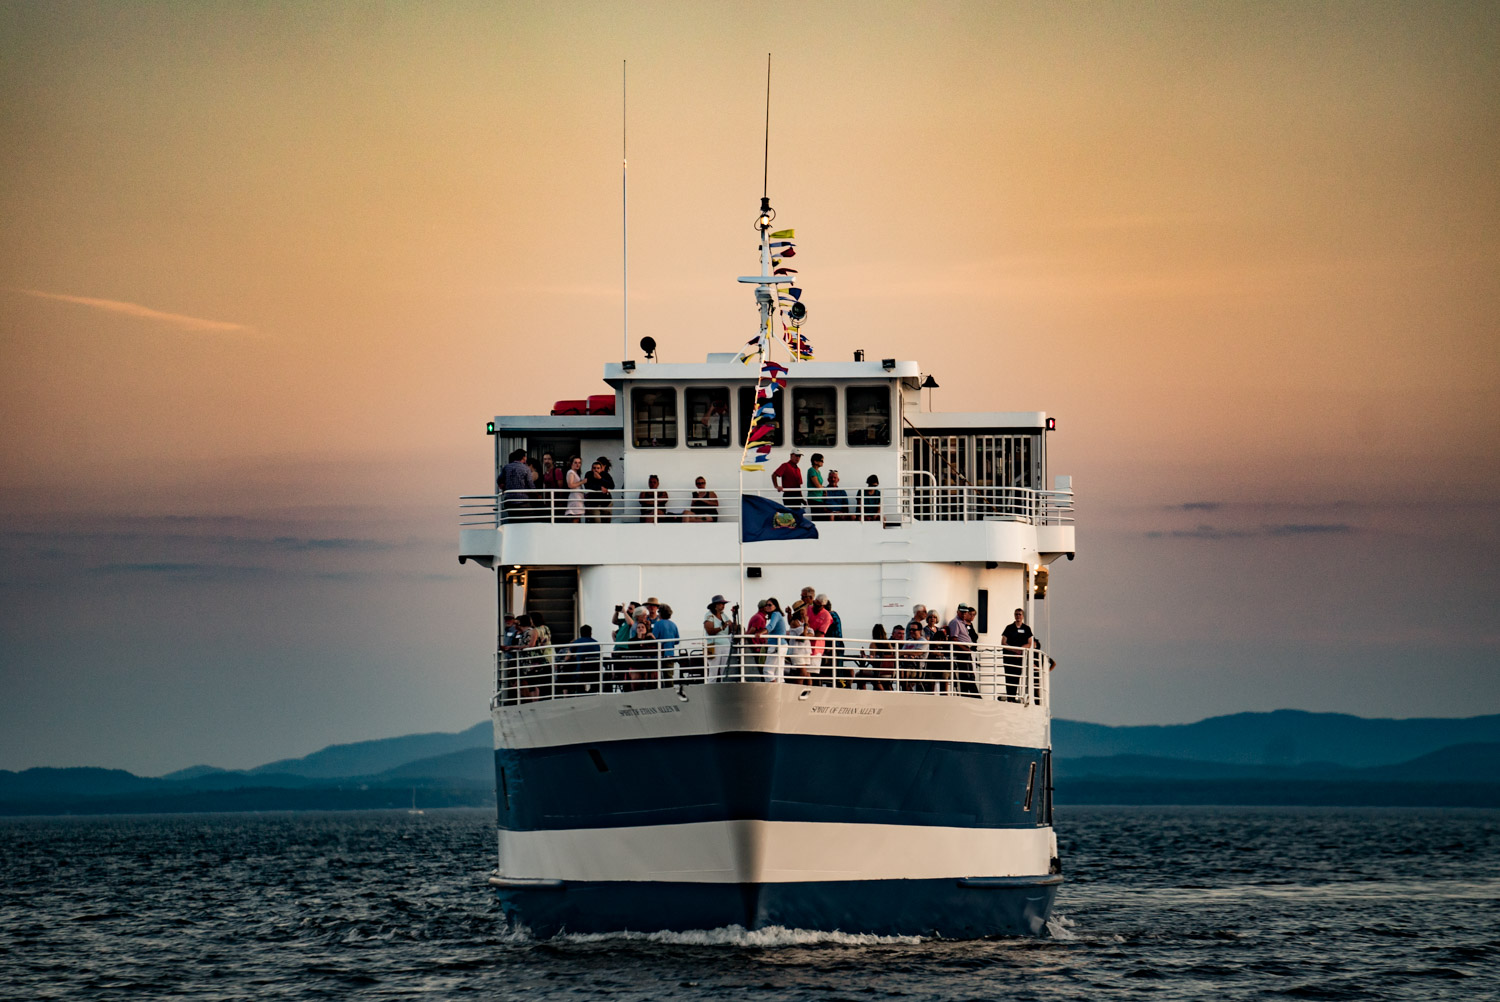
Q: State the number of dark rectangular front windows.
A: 5